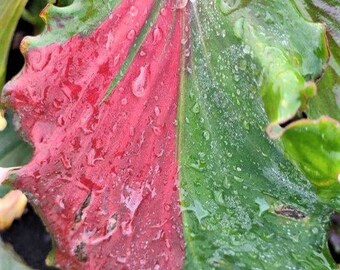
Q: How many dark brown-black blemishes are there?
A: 4